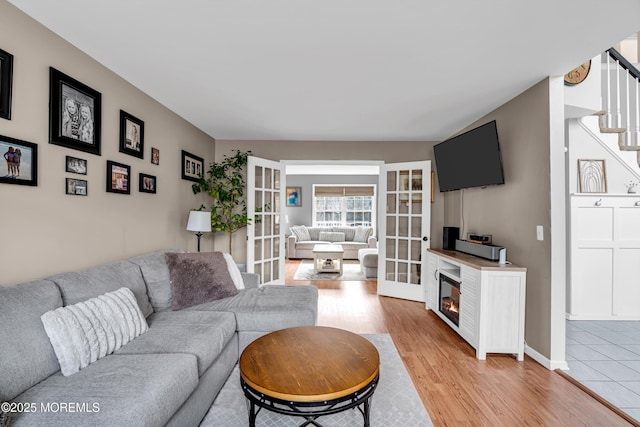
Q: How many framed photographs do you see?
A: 10